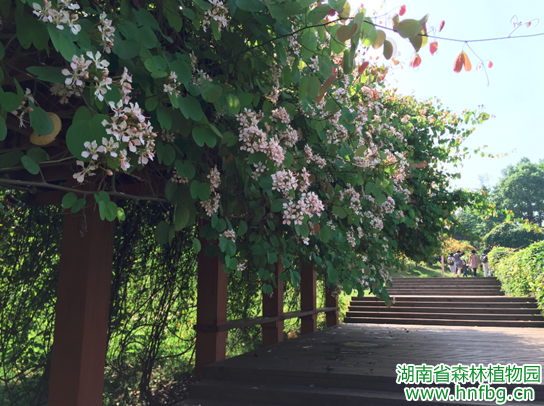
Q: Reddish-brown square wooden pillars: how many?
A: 5